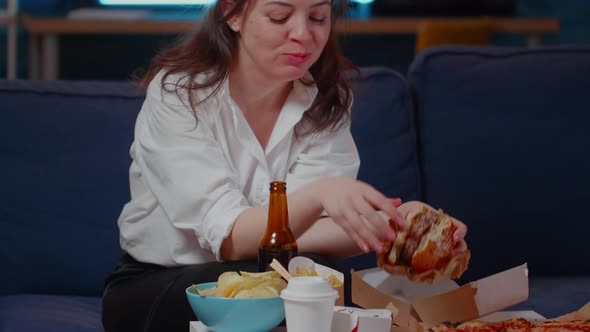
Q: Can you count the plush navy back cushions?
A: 2